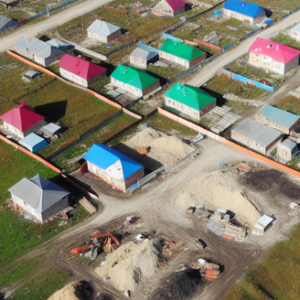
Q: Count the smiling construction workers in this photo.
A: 0